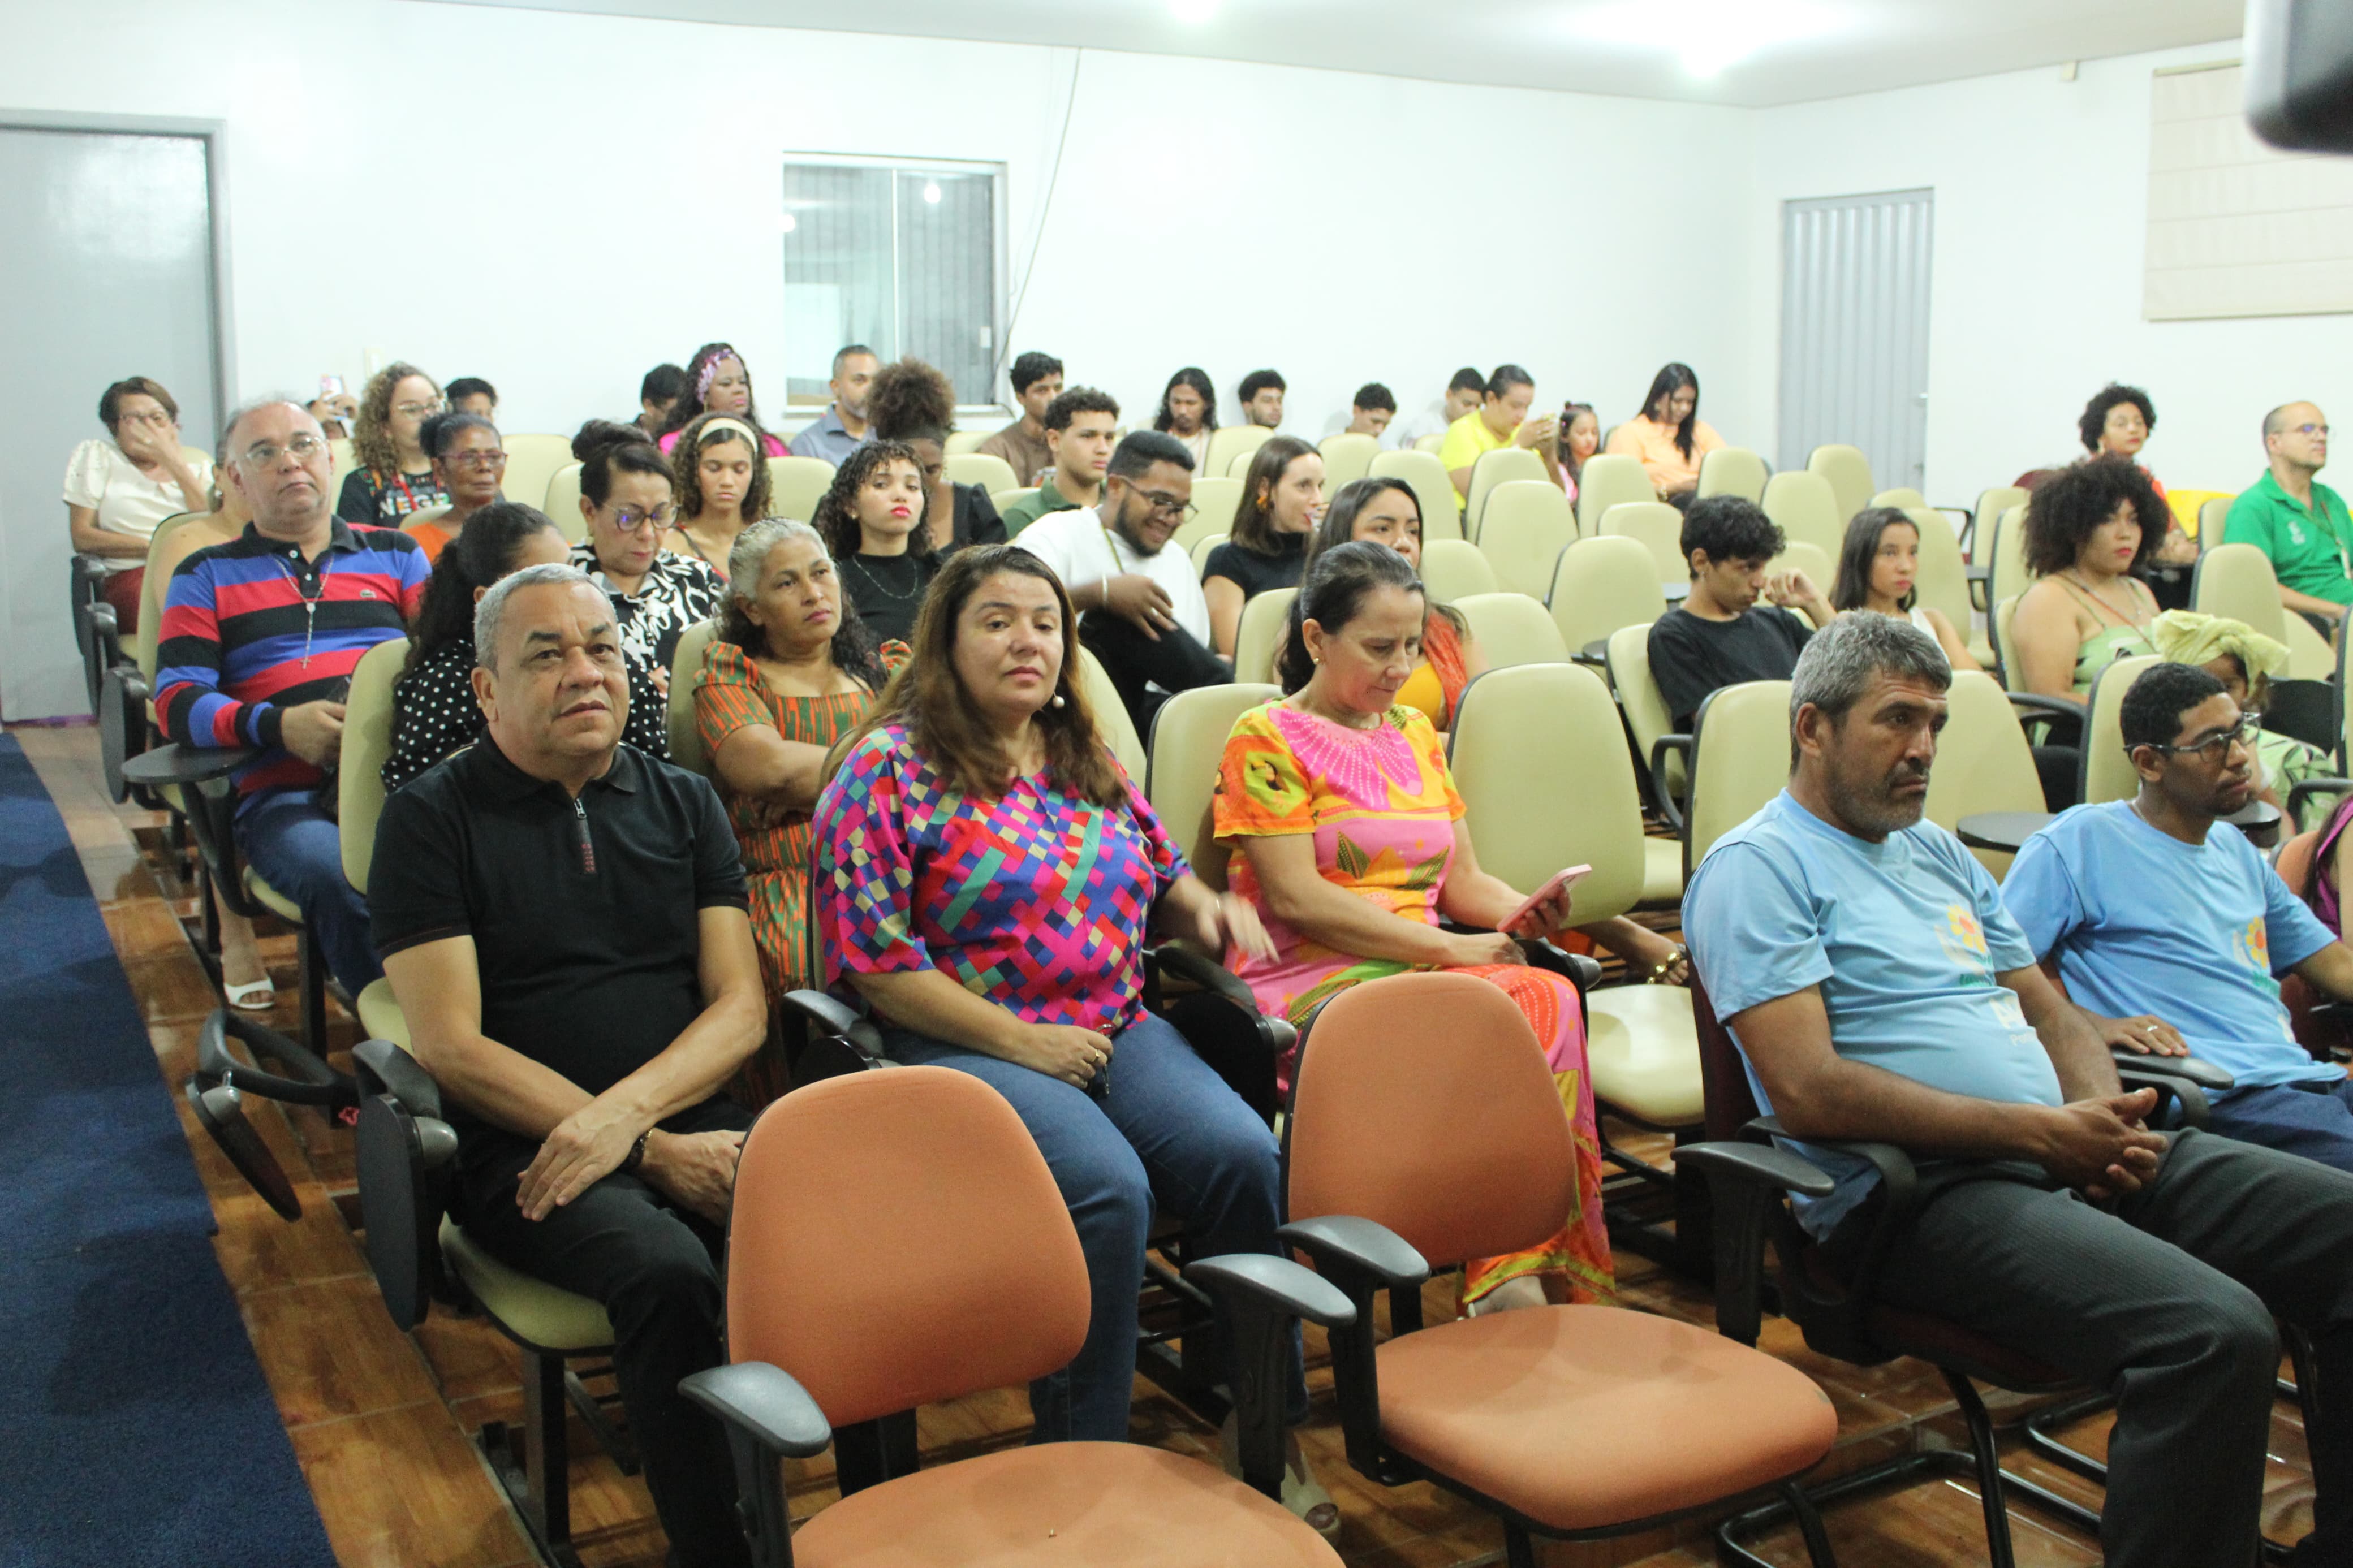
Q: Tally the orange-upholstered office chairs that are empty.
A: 2